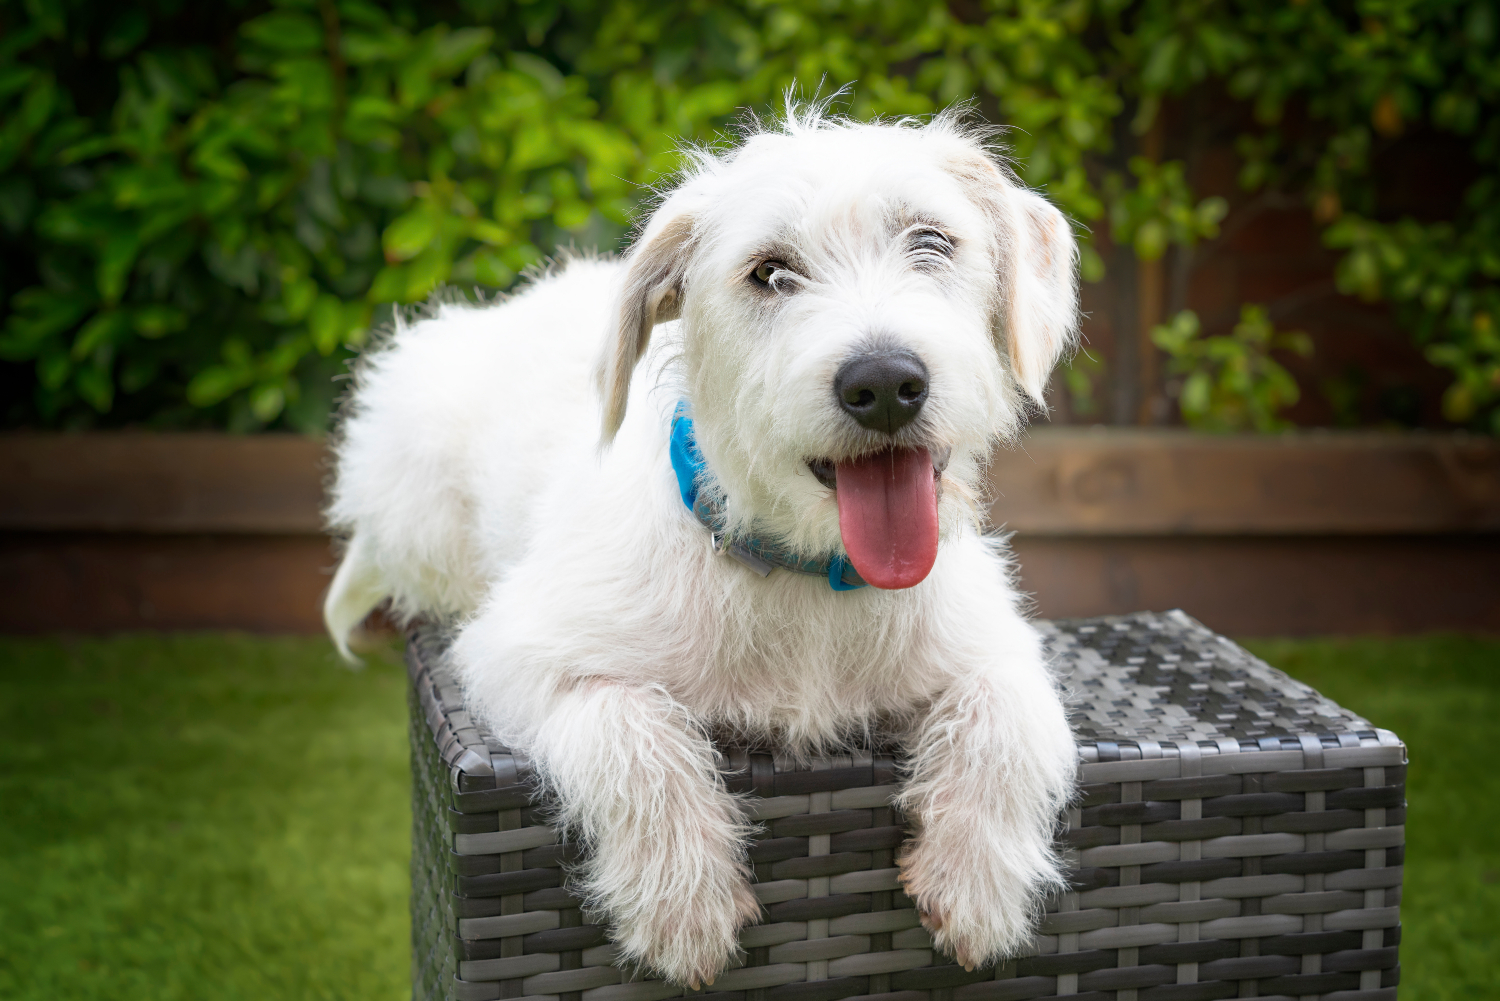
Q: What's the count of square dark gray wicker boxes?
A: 1